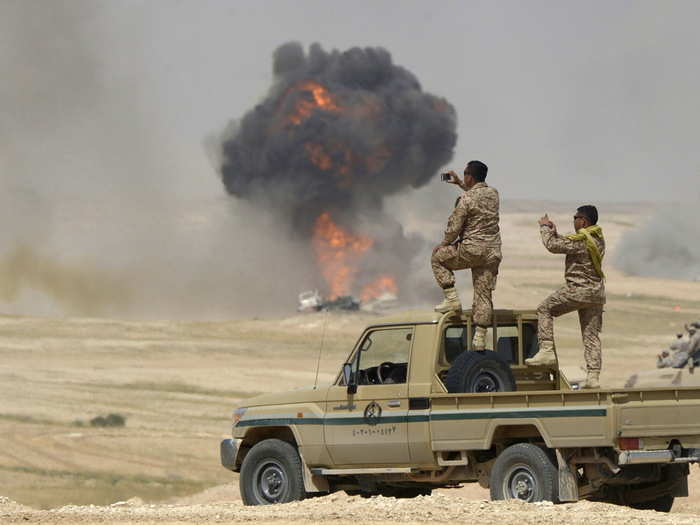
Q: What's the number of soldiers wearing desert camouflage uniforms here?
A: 2